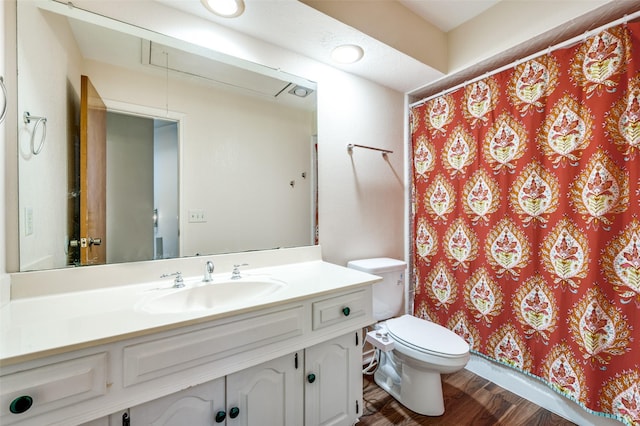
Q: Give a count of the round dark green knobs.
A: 5